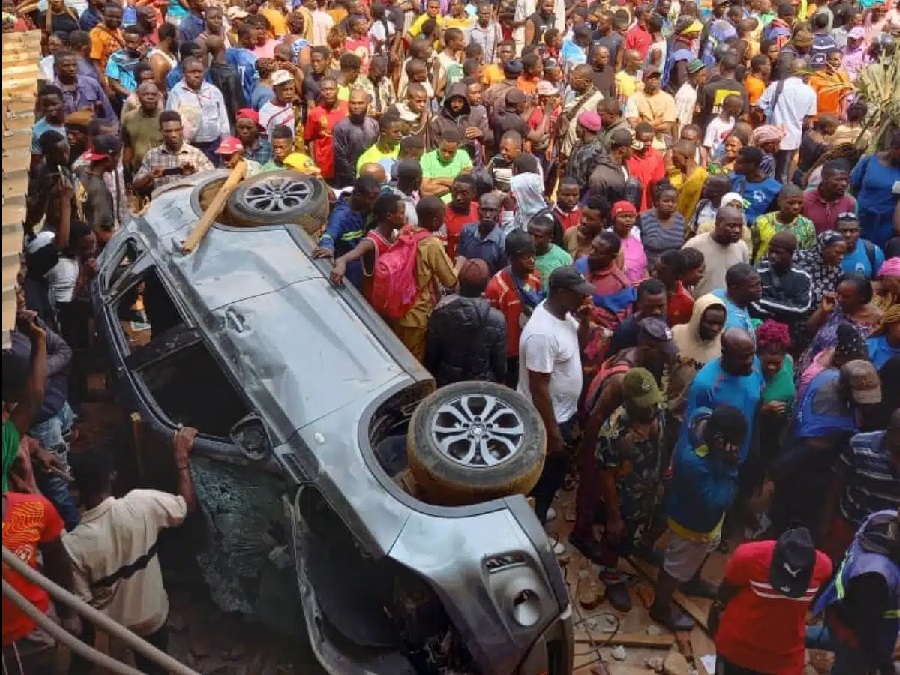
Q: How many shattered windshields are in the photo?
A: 1